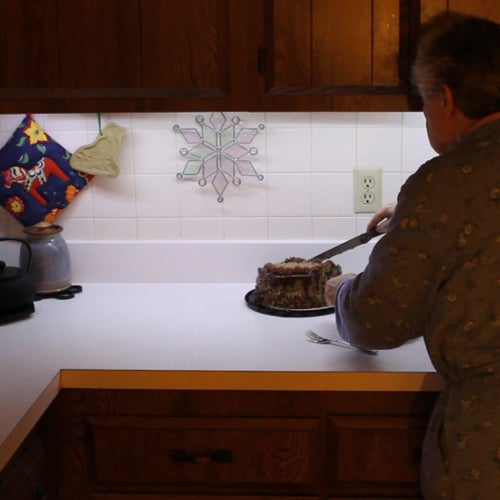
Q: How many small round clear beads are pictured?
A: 11